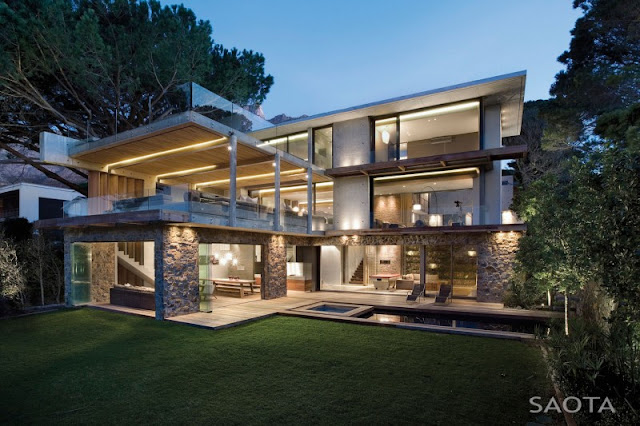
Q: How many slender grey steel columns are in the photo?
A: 3